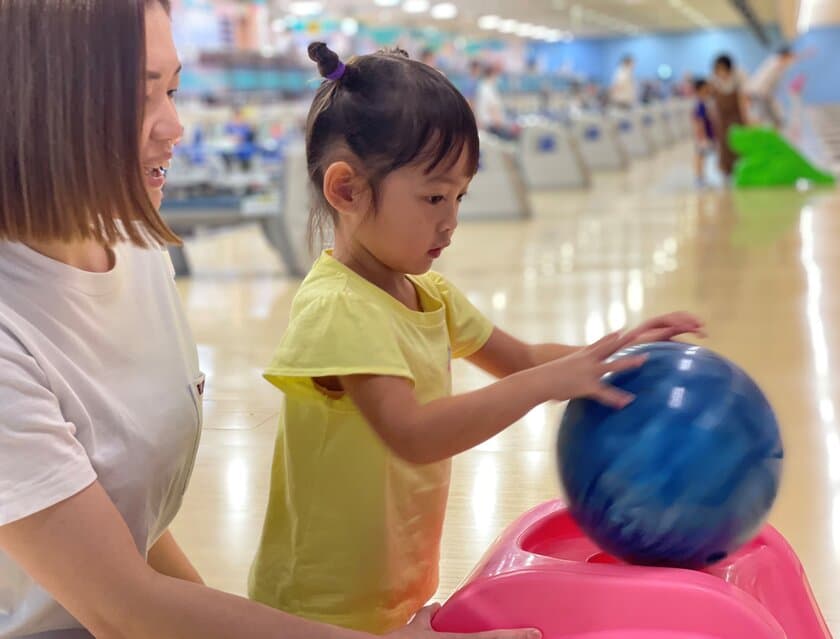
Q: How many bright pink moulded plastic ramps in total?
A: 1